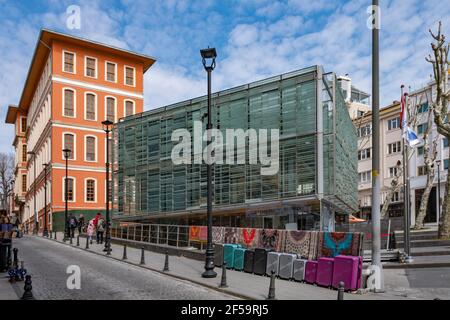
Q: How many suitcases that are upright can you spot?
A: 11